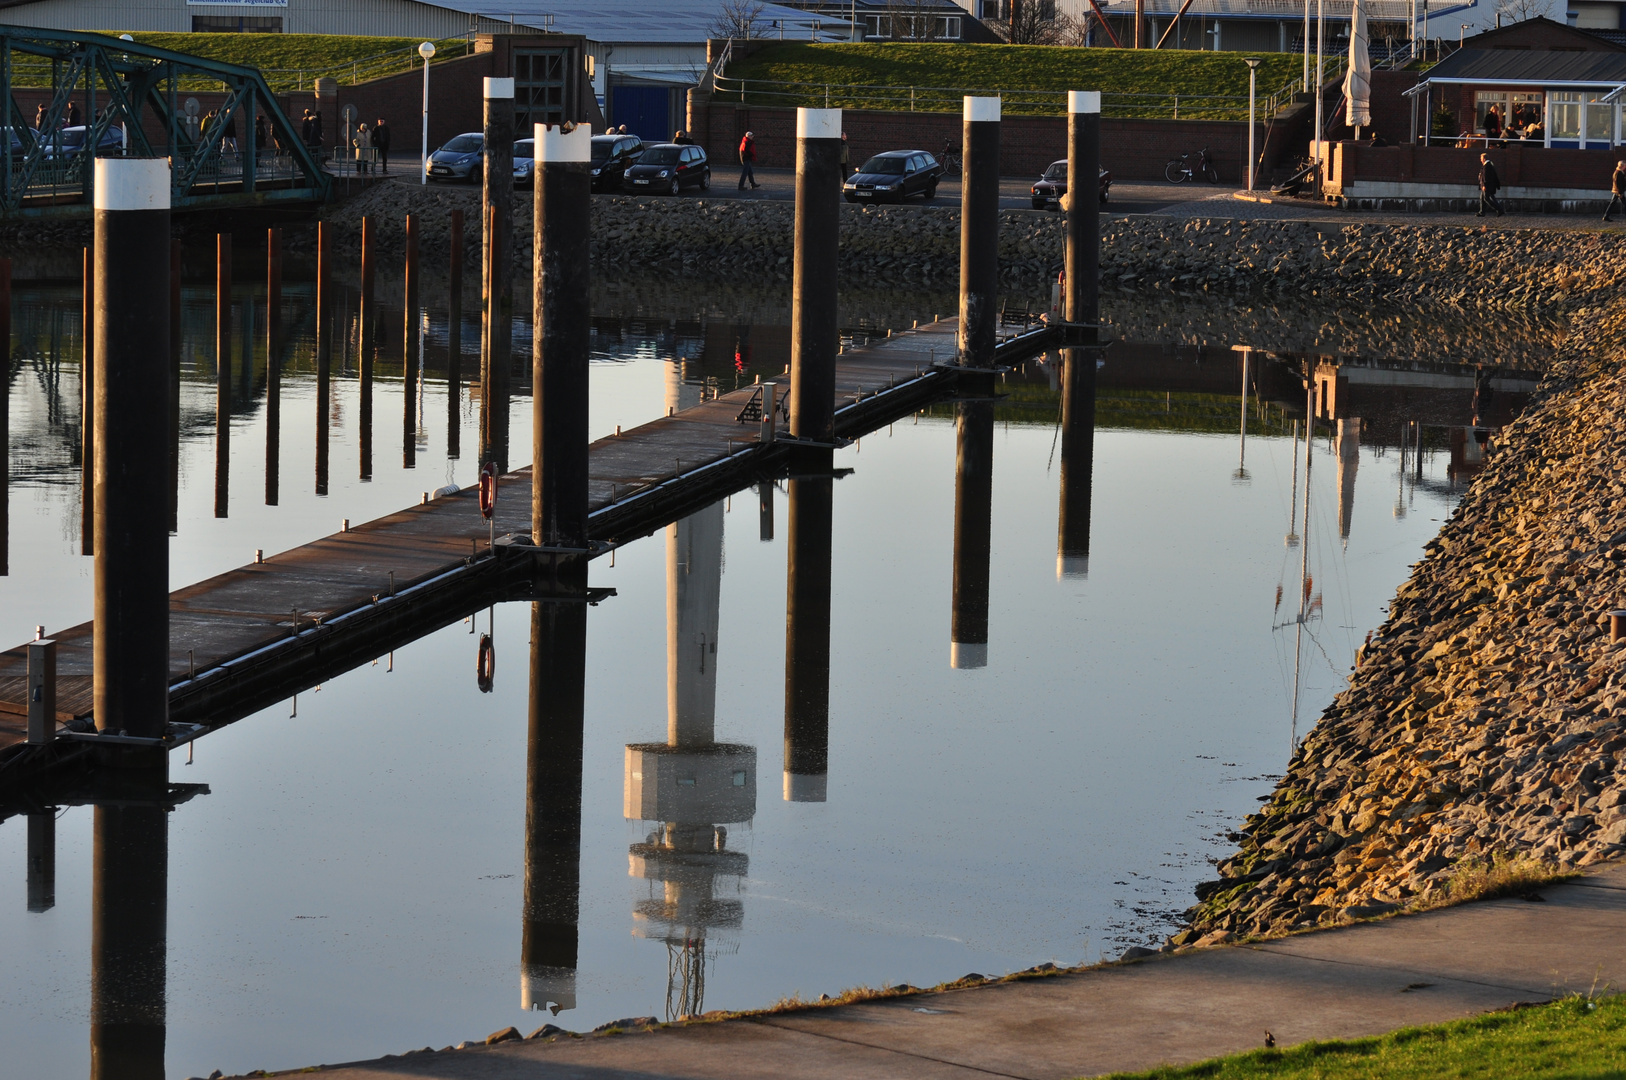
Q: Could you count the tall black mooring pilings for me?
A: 6